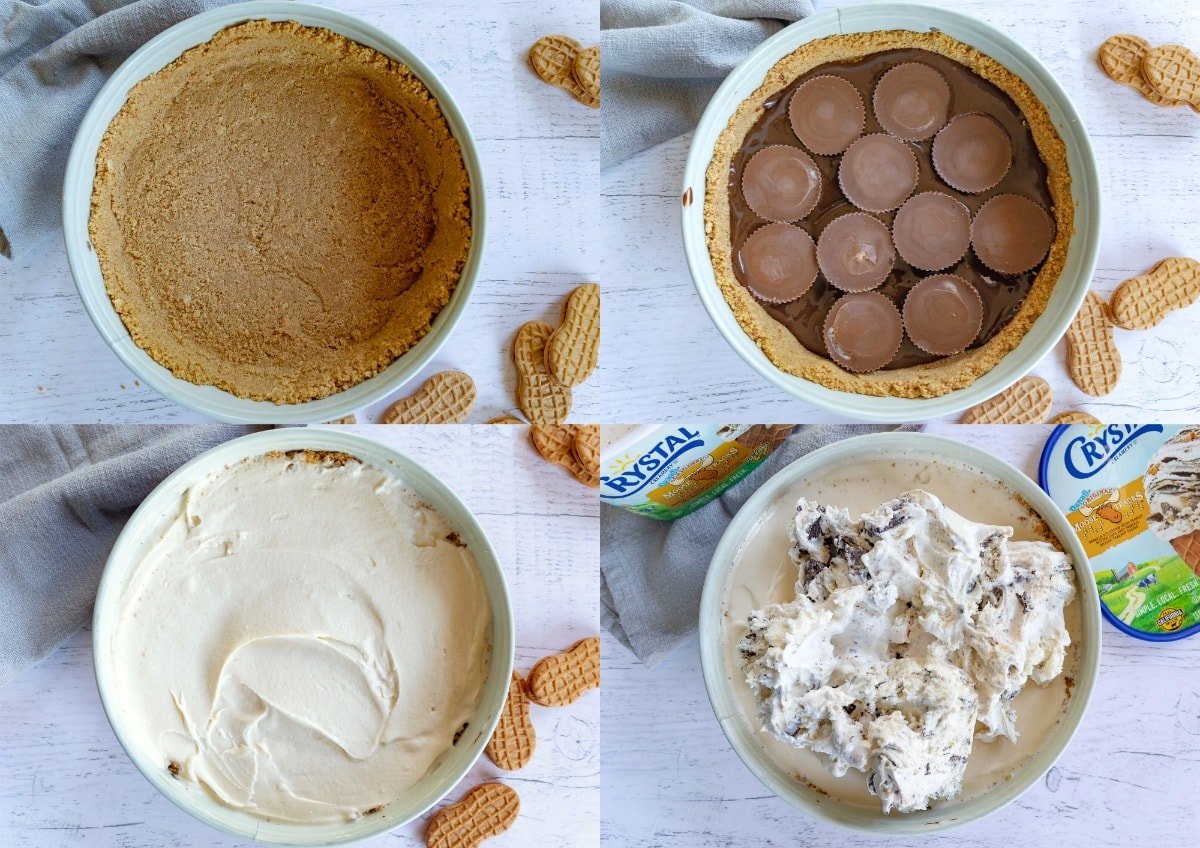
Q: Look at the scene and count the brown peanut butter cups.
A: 11